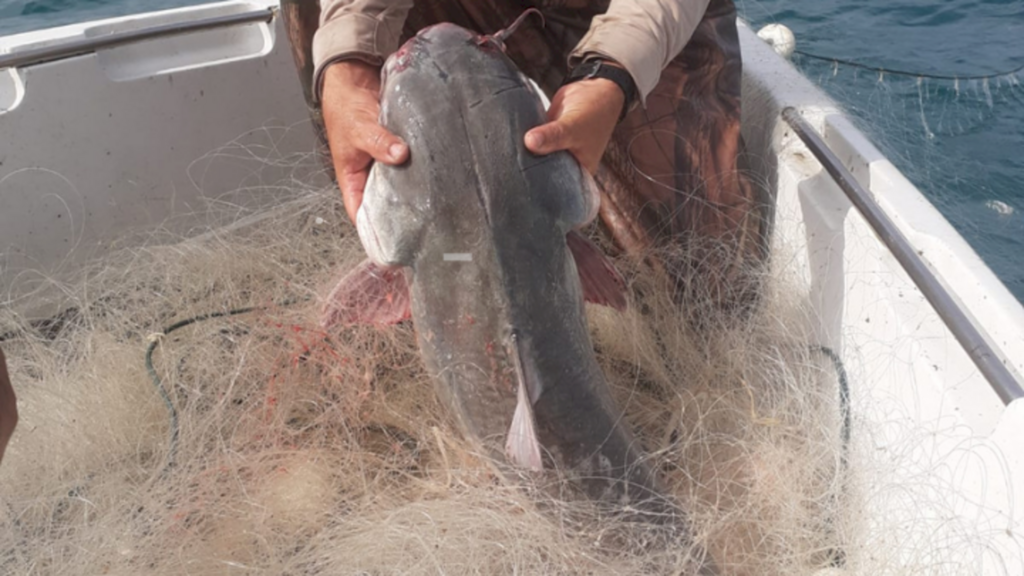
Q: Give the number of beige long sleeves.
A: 2